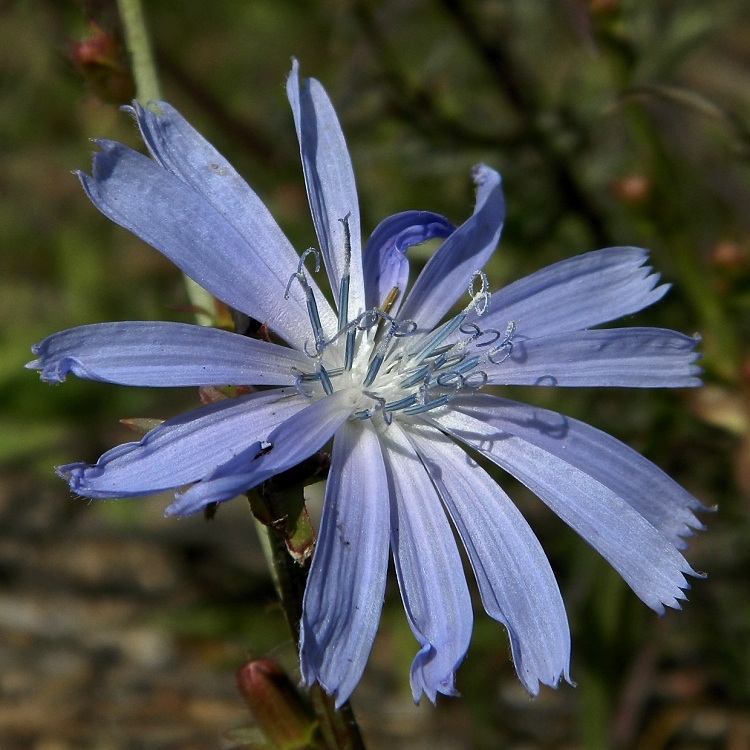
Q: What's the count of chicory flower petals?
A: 15